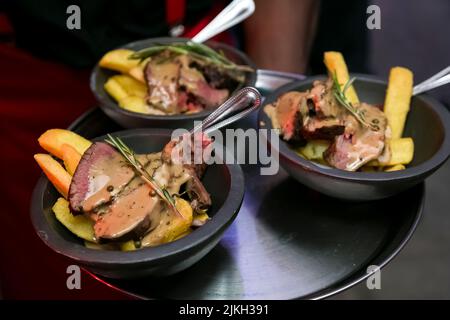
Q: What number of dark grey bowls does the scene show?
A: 3